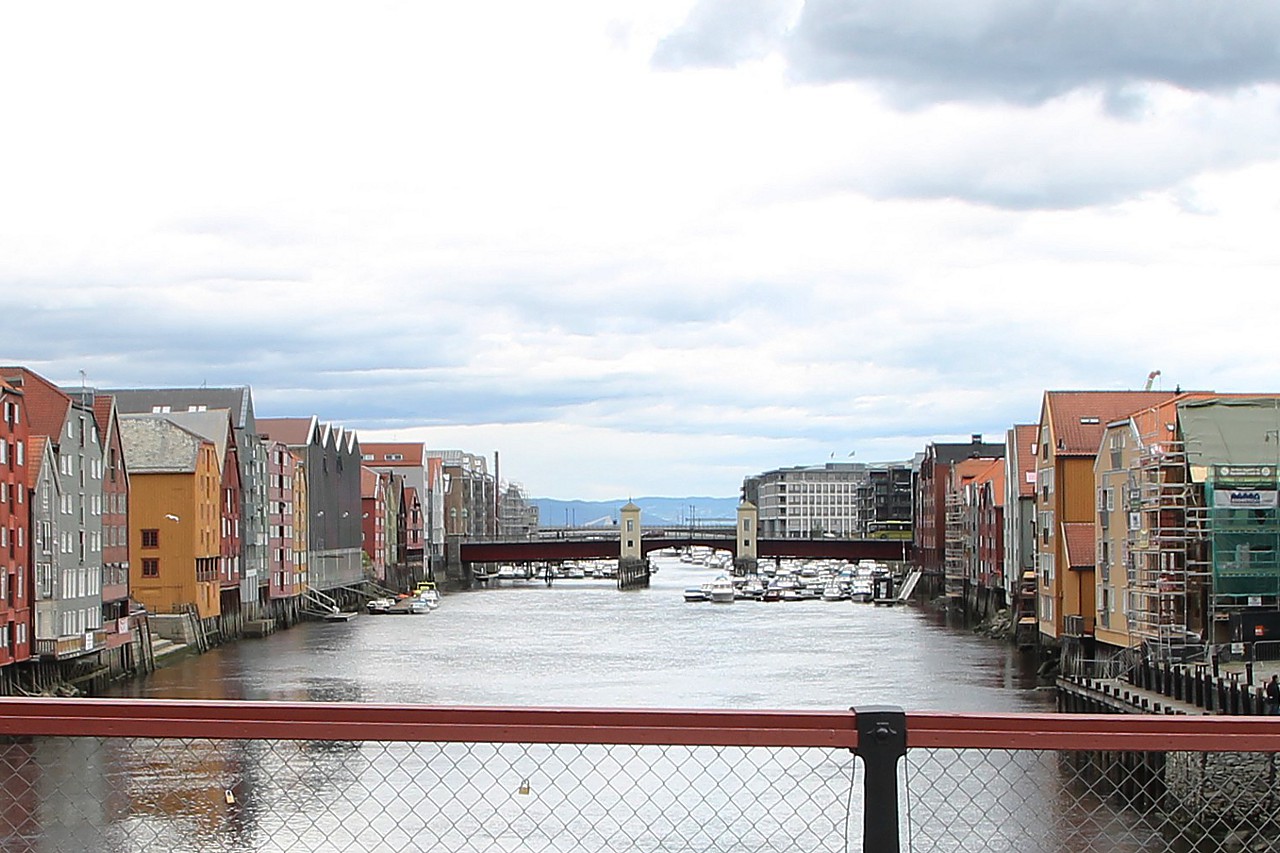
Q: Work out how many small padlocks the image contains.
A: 2